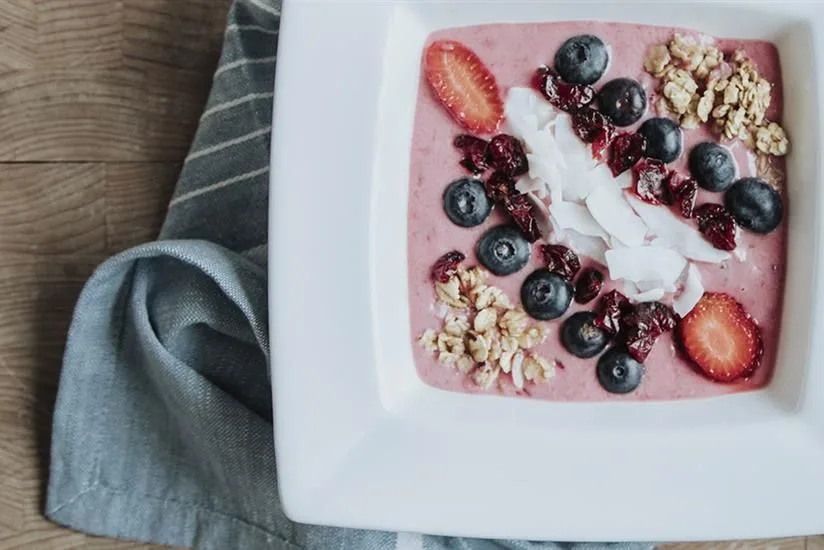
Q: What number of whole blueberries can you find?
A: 10